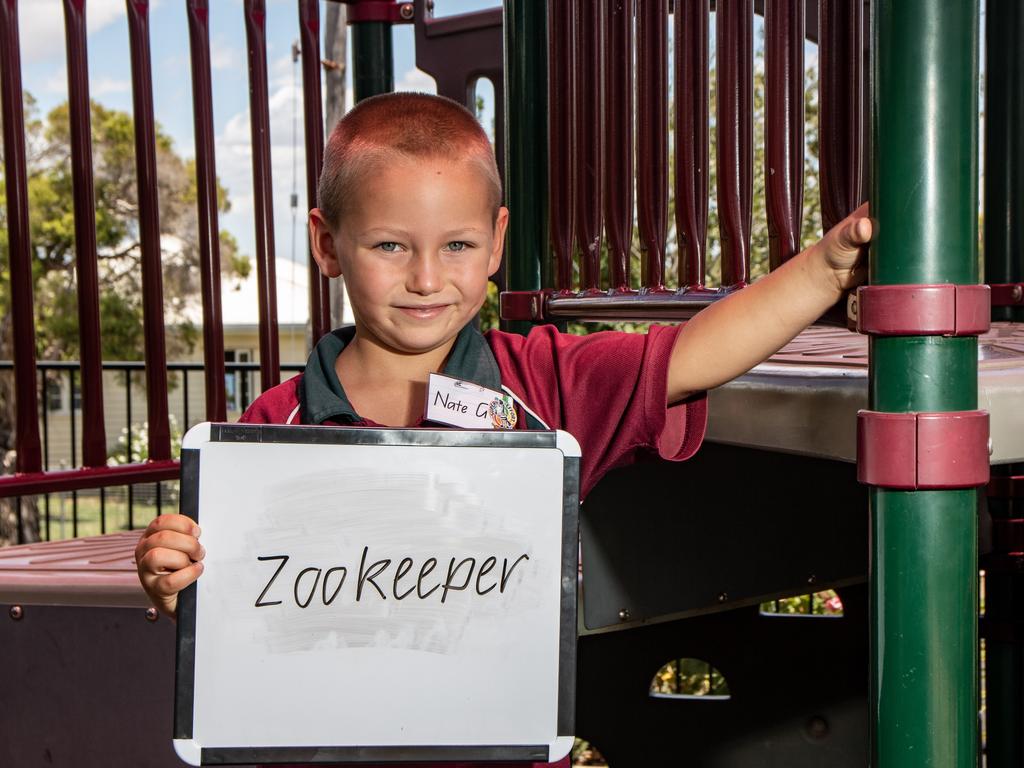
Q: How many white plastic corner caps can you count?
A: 4